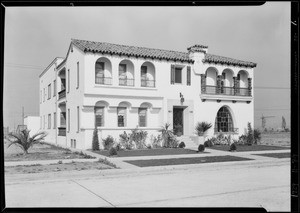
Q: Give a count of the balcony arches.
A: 6